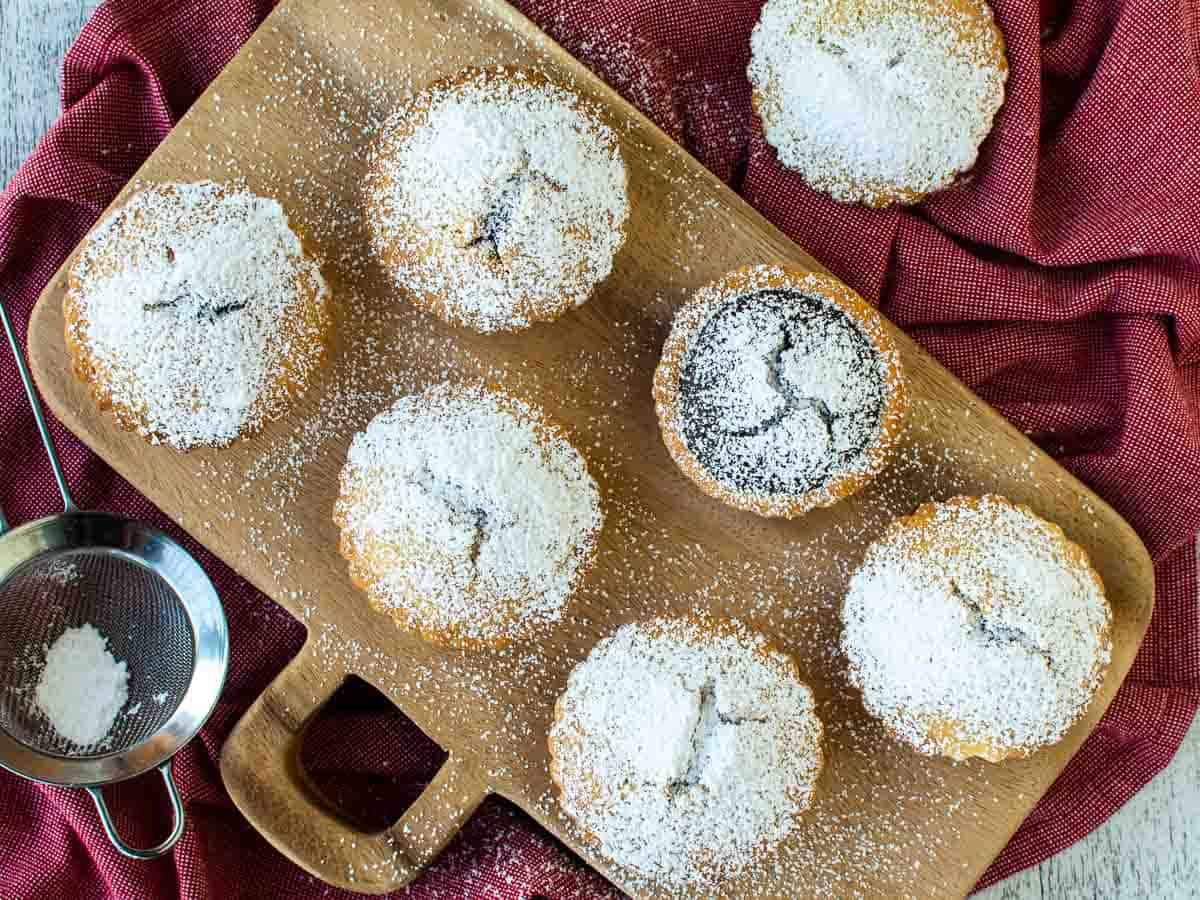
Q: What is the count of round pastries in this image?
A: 7